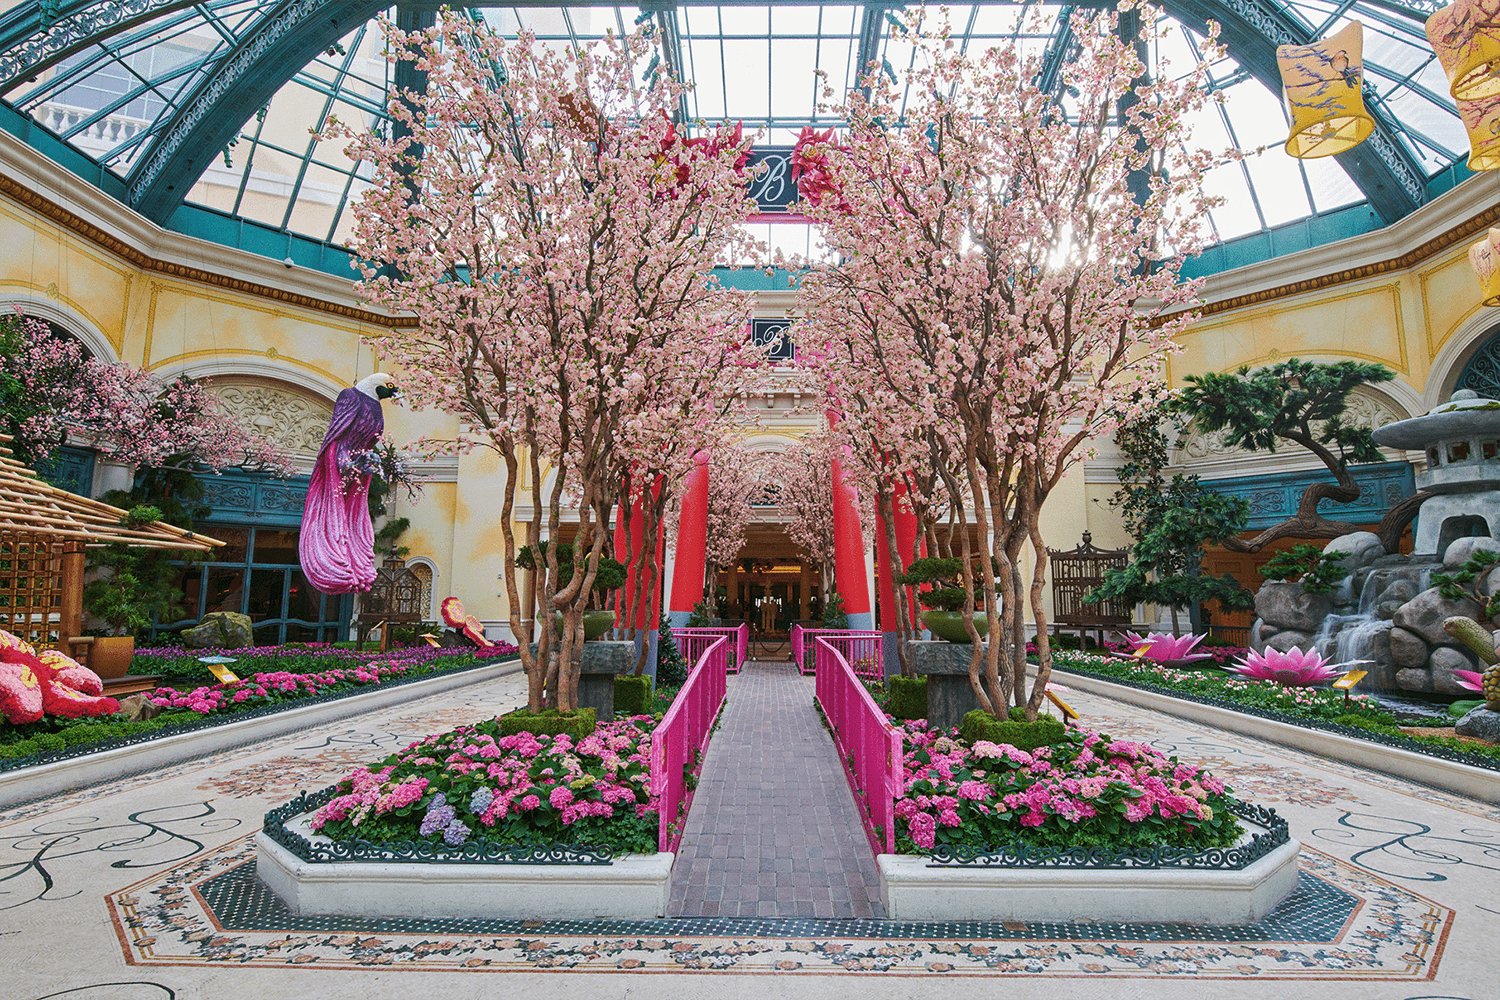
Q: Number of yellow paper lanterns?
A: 4